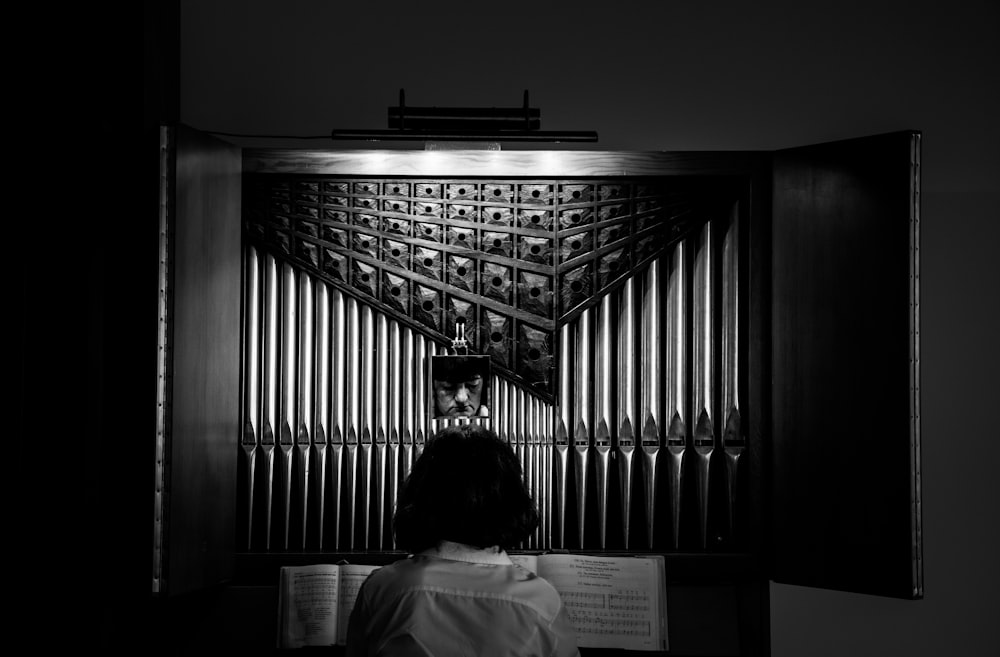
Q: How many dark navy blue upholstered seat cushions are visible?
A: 0